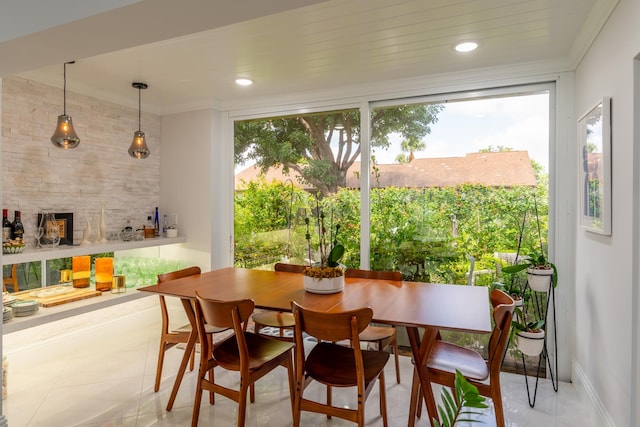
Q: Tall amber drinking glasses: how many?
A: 2